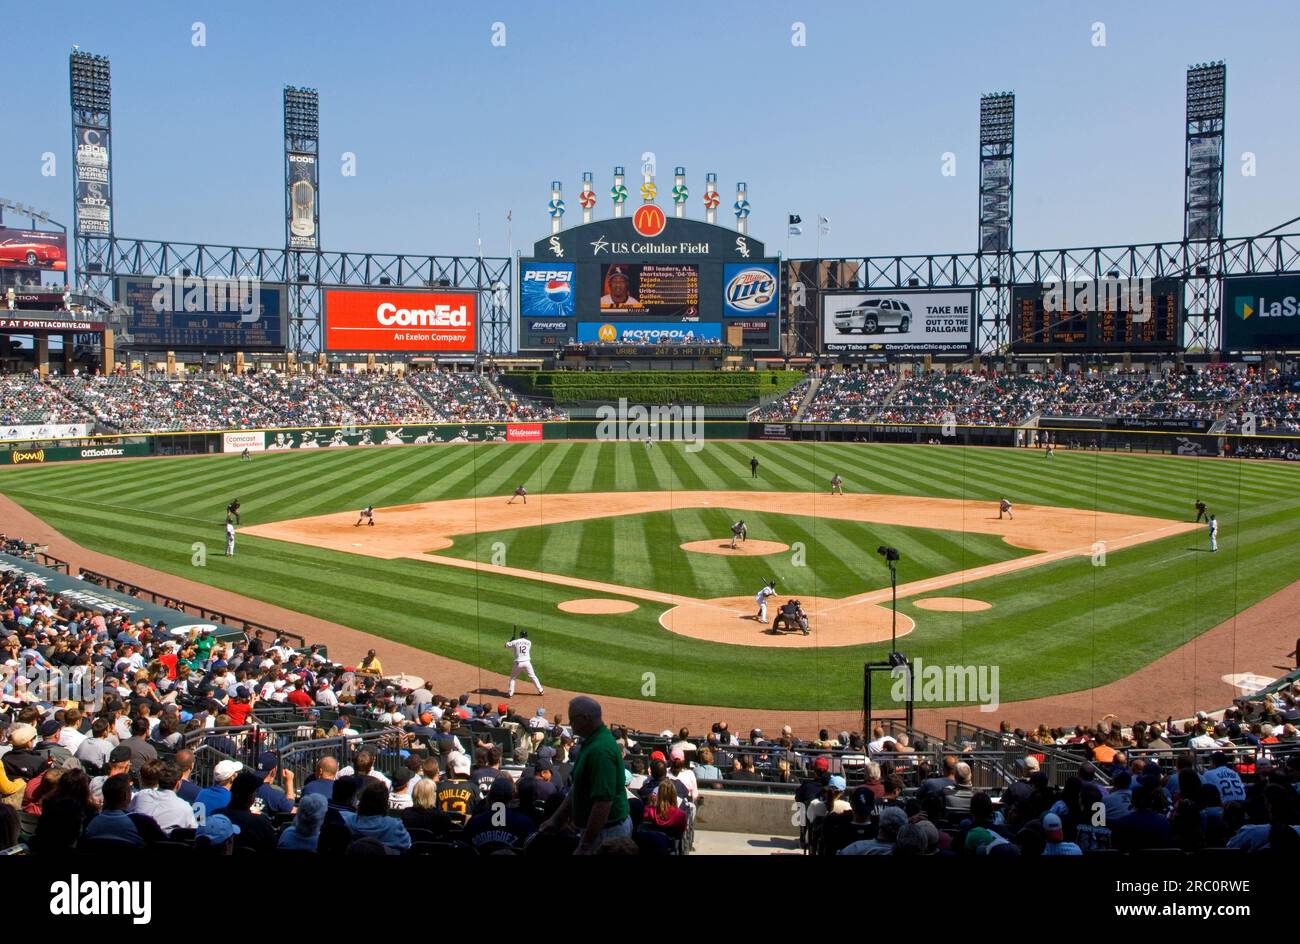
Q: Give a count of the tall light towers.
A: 4